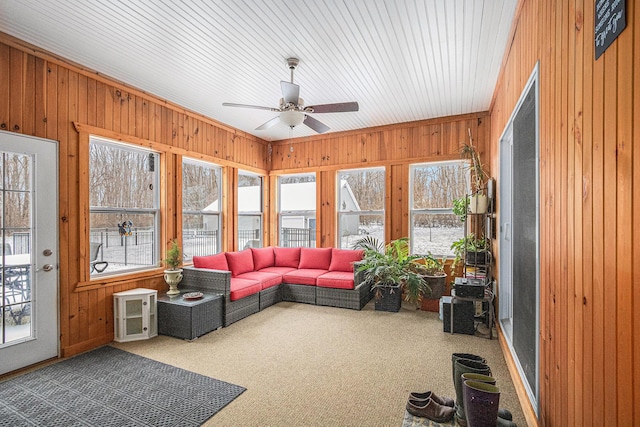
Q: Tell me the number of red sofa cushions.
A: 11